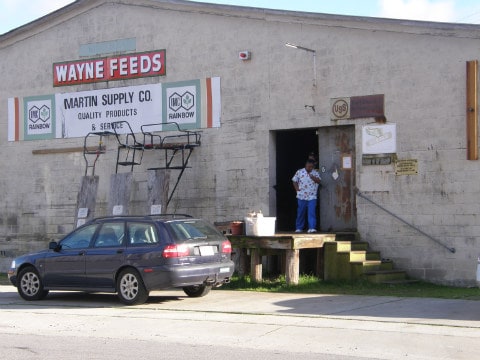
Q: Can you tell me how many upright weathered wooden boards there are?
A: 3